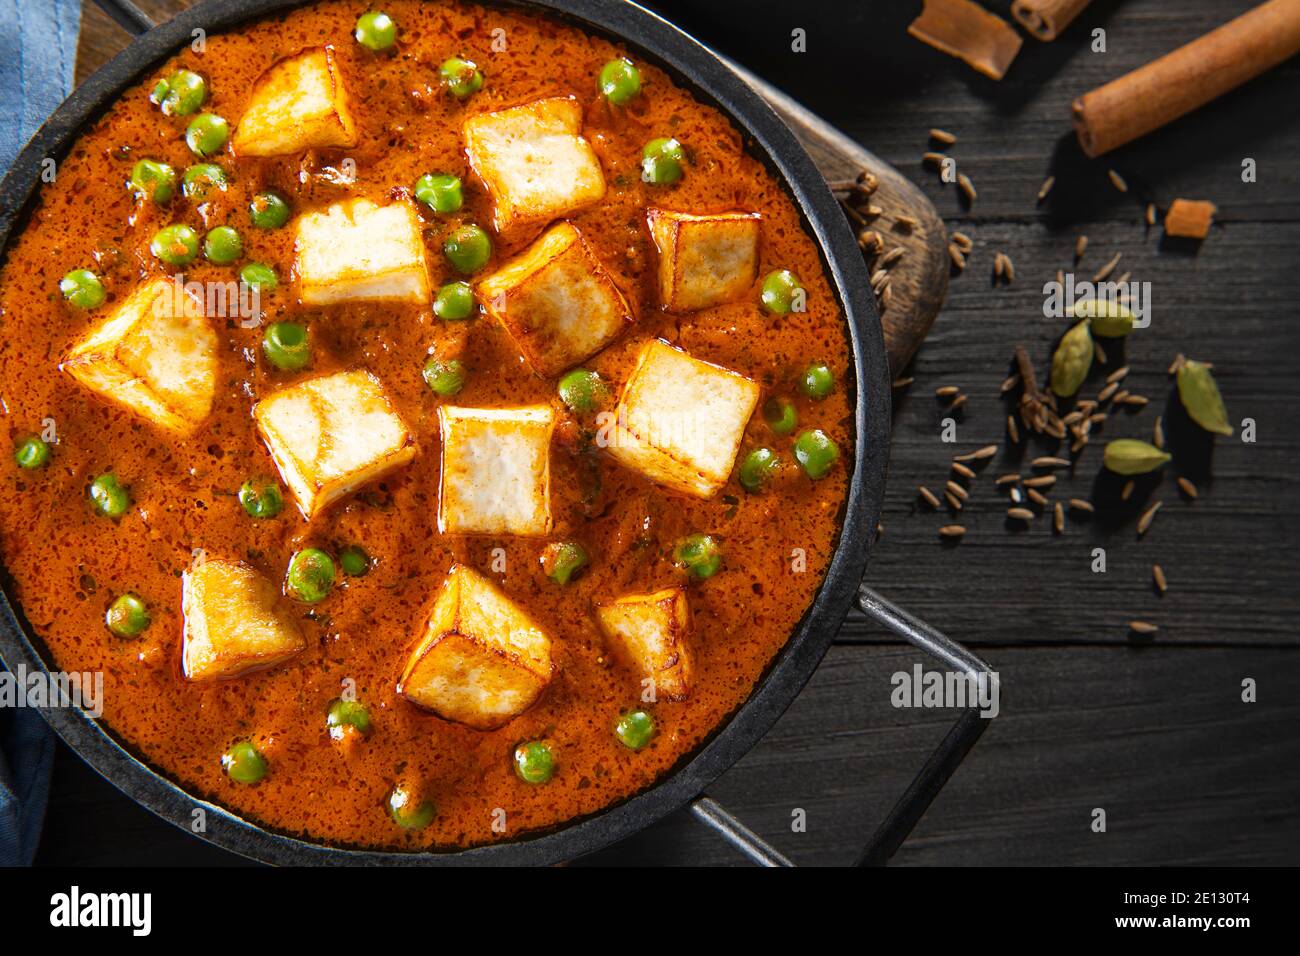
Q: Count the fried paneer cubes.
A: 12